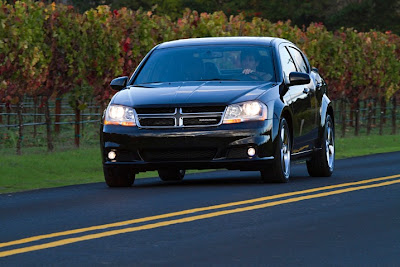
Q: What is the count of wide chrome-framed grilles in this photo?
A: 1